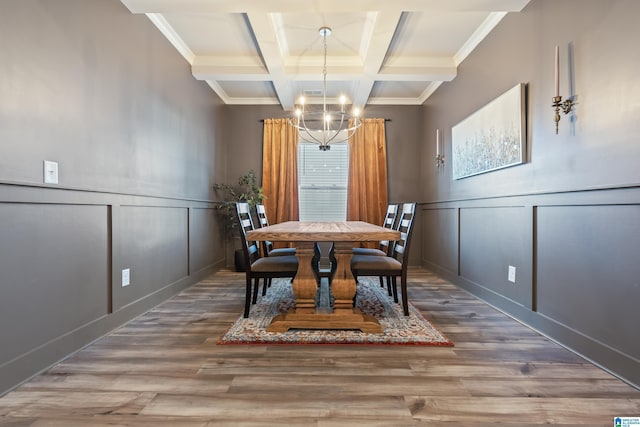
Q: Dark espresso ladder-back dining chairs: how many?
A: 4